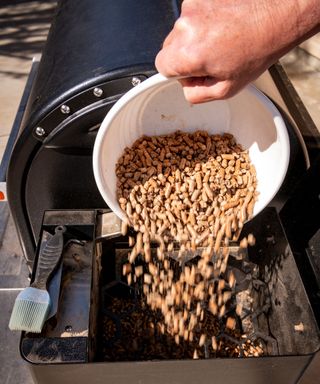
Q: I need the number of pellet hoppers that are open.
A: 1